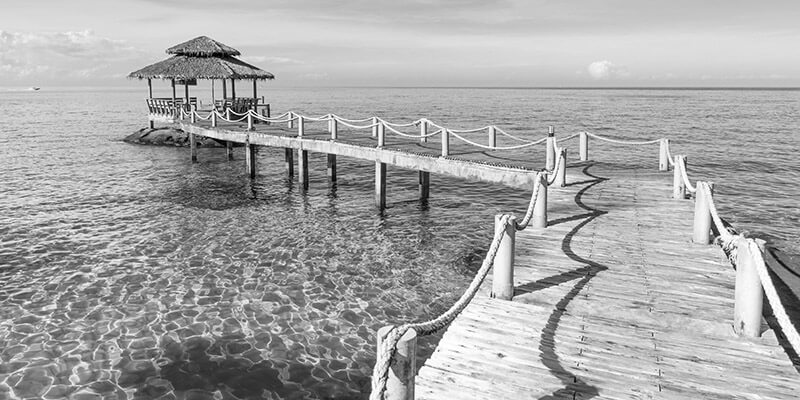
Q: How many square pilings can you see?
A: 8